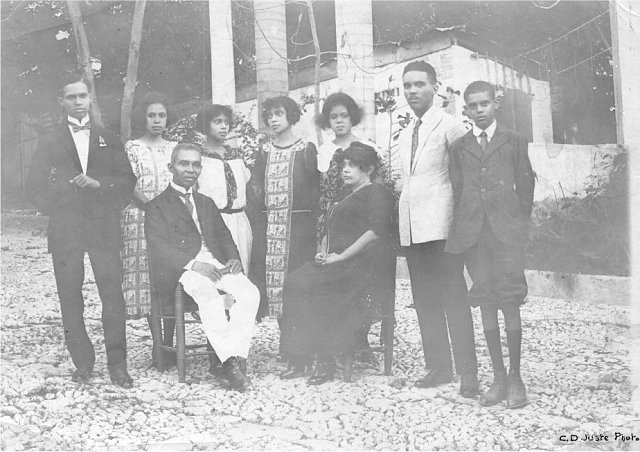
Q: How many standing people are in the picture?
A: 7